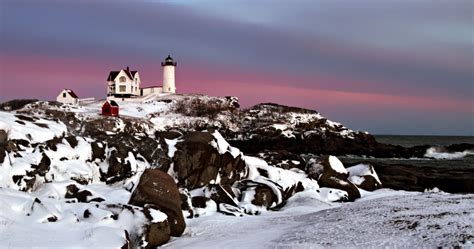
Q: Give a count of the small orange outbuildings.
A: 1